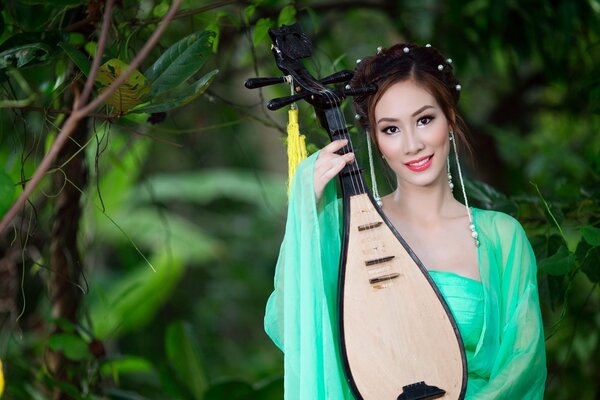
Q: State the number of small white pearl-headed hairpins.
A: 9